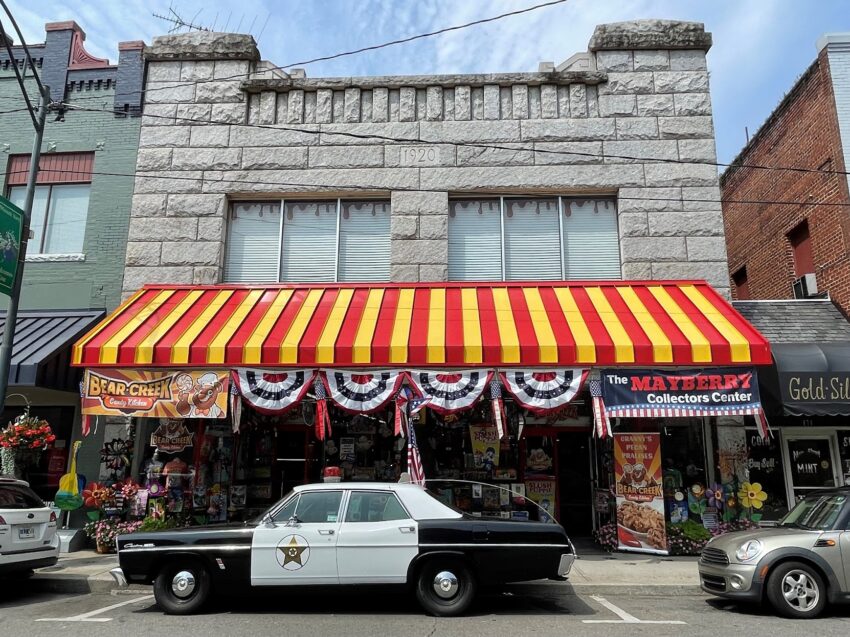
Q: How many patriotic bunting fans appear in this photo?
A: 4